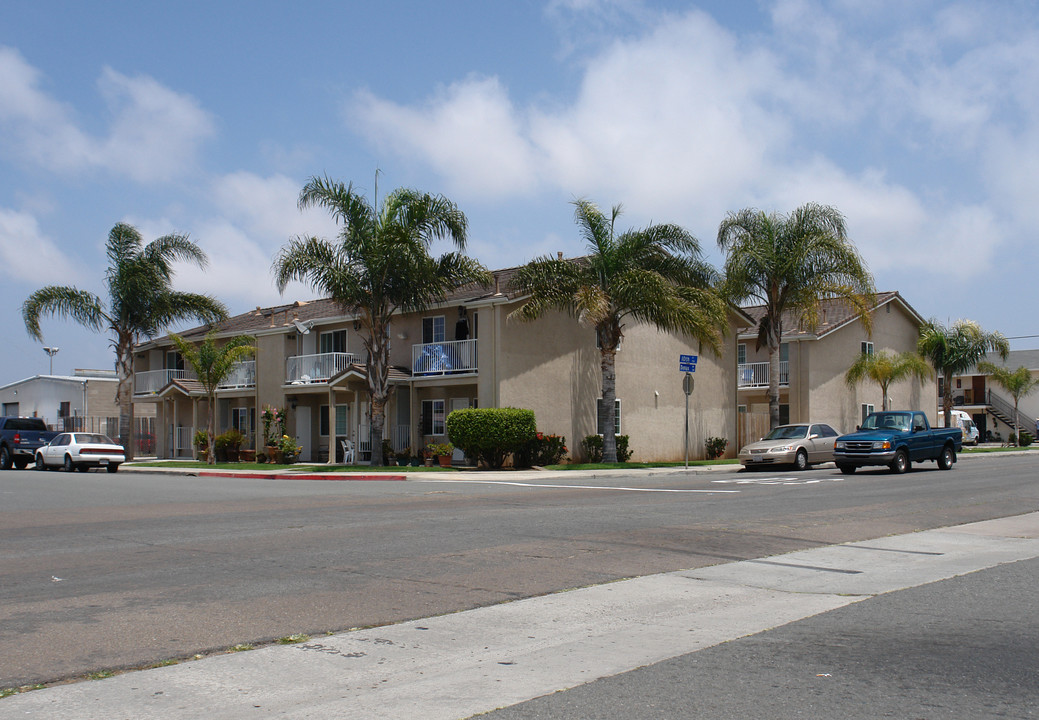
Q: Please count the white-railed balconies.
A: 5